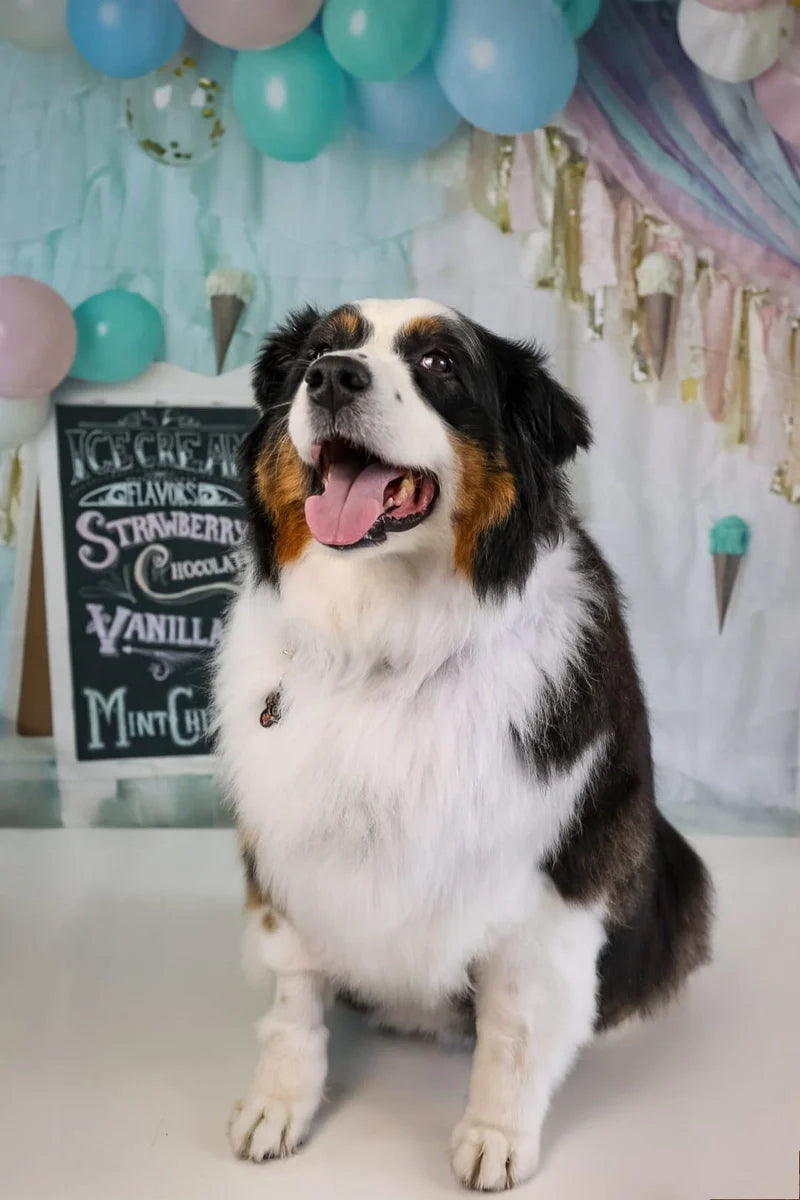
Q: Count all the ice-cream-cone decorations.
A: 3